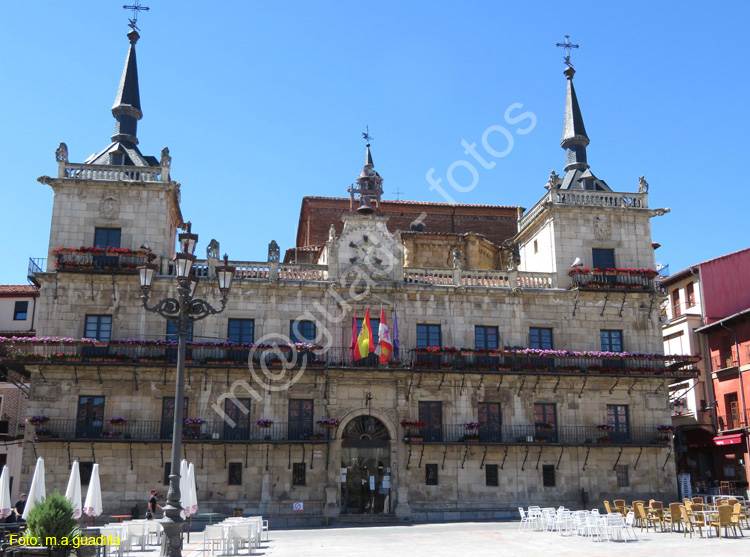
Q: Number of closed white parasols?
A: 6